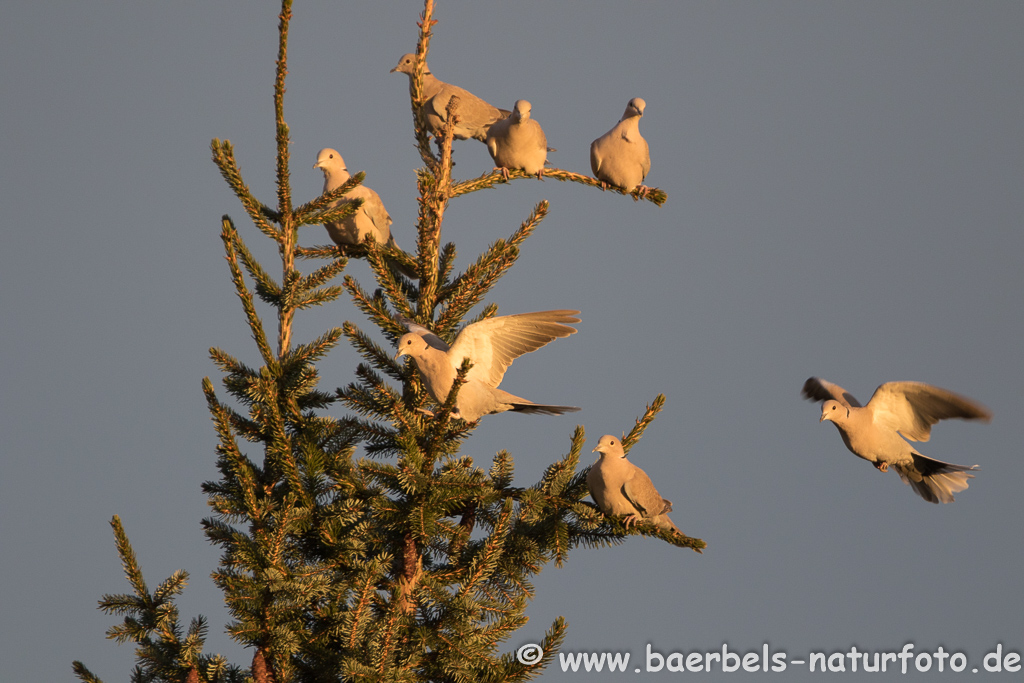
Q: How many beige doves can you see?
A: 7